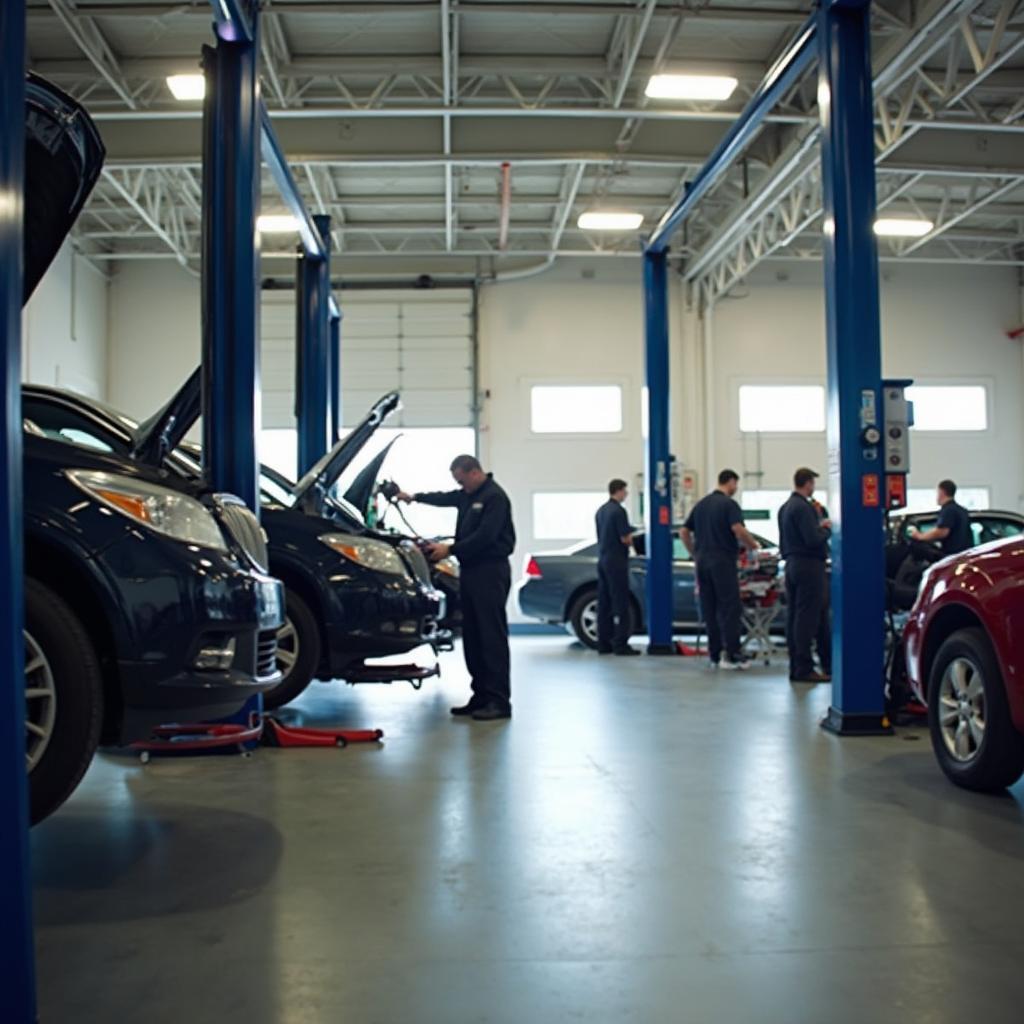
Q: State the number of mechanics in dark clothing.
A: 5